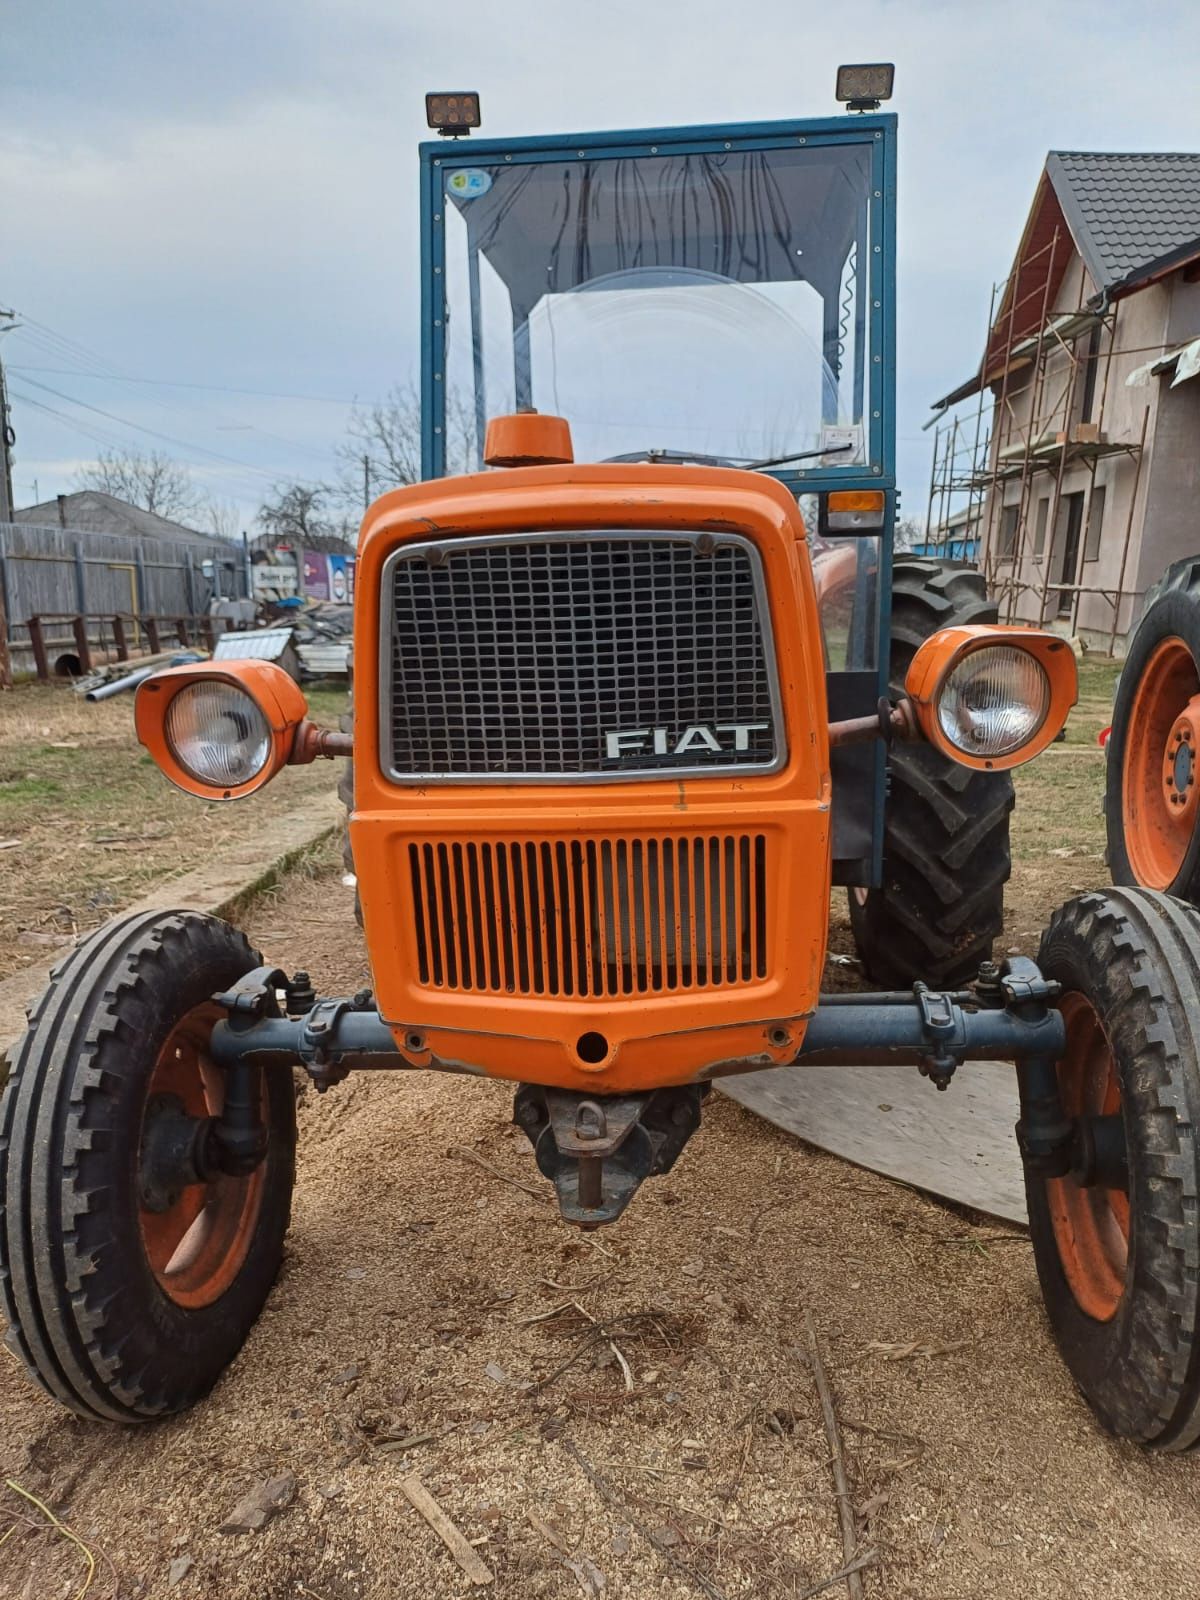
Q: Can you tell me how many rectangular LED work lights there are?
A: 2